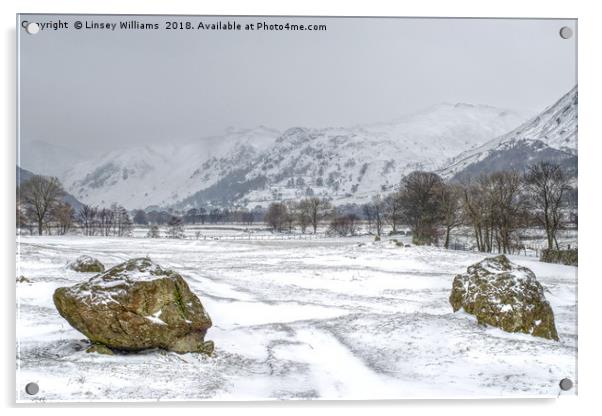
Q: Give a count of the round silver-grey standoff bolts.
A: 4